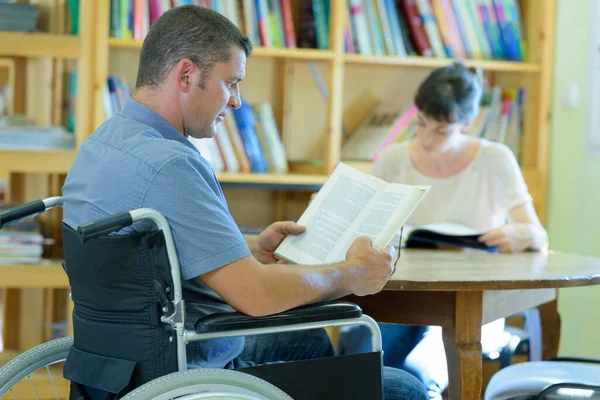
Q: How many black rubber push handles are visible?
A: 2